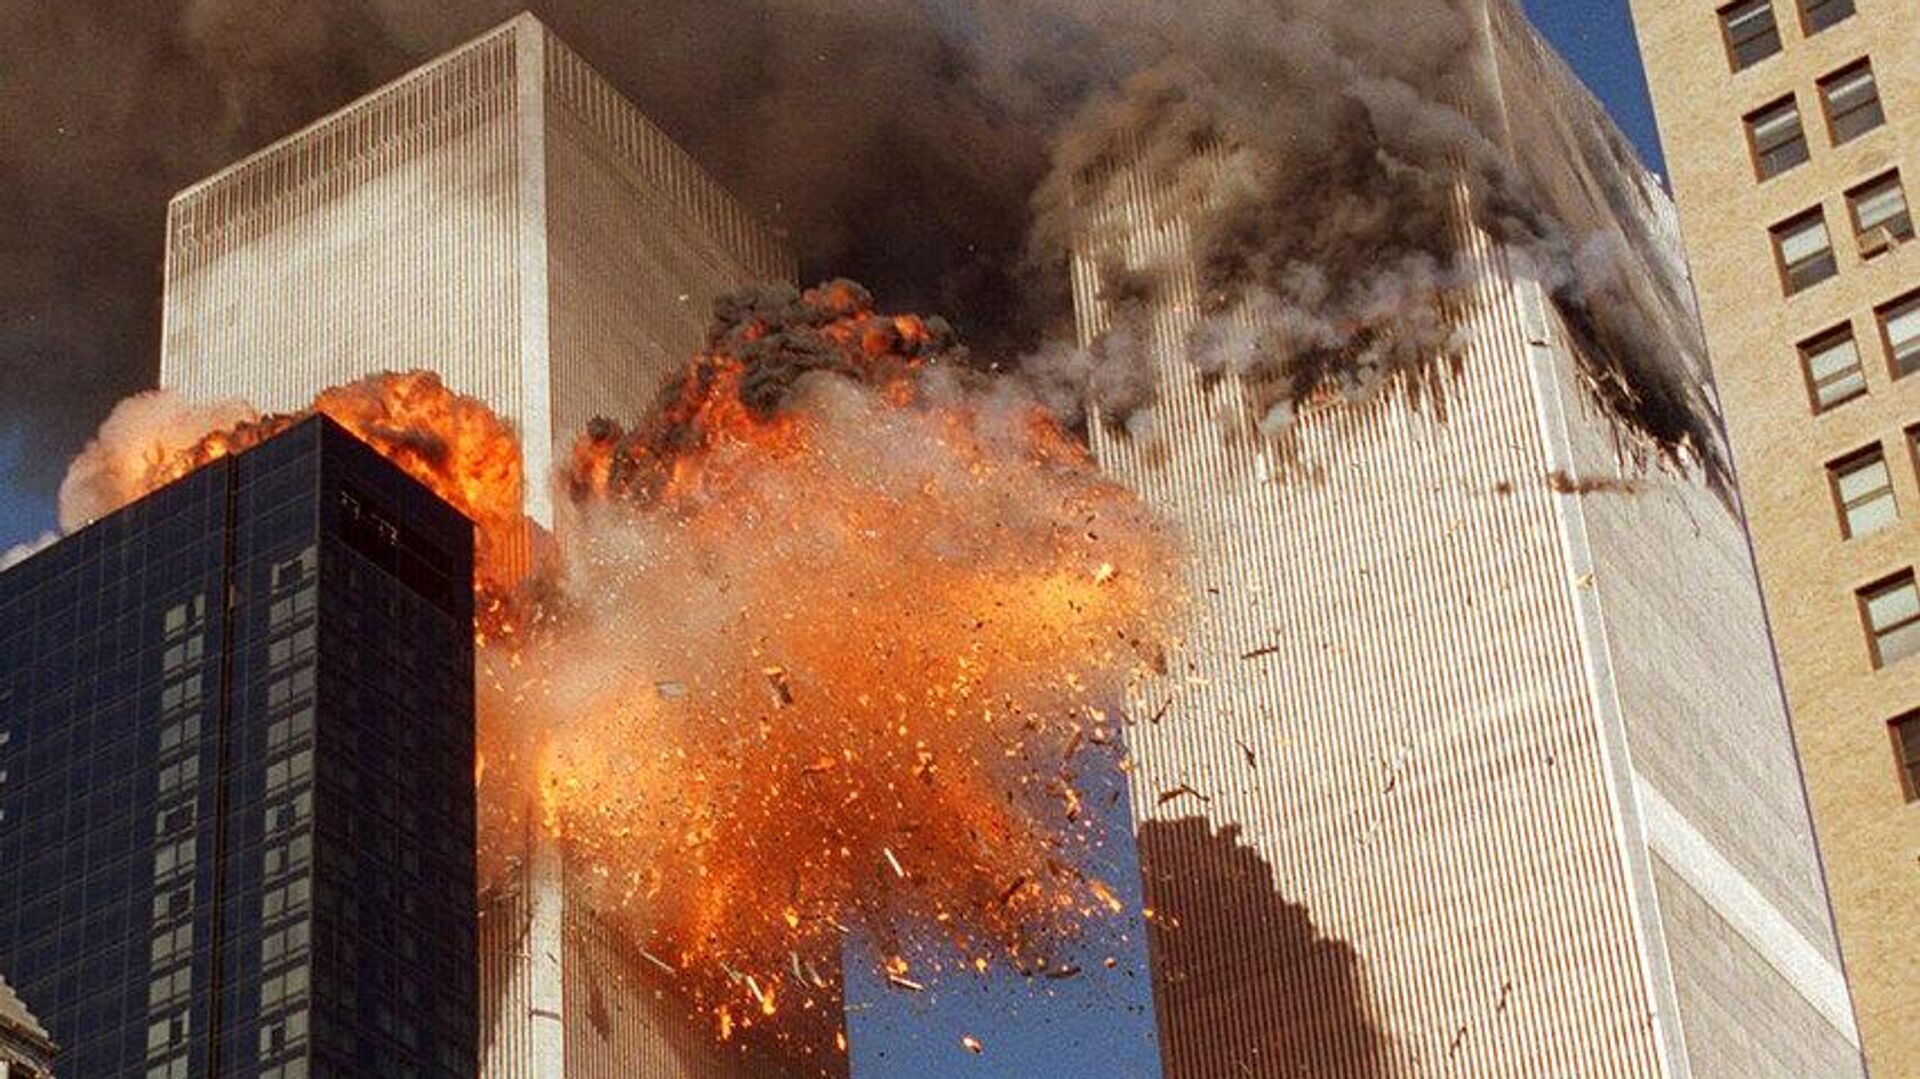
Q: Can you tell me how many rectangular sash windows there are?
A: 12